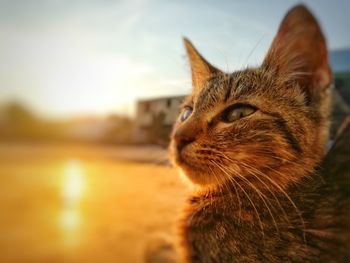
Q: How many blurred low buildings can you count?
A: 1